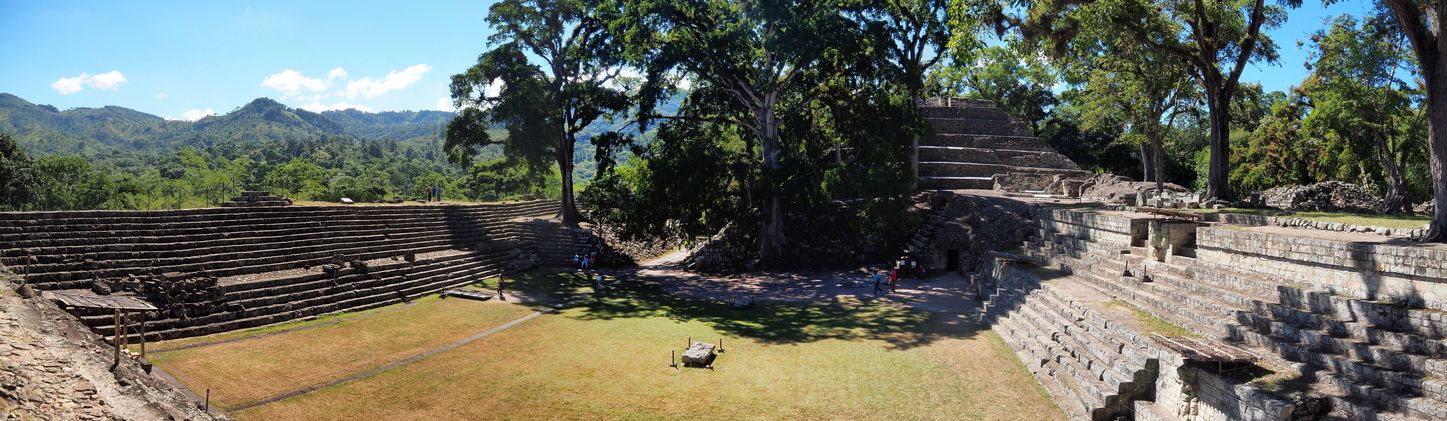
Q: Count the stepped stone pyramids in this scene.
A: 1